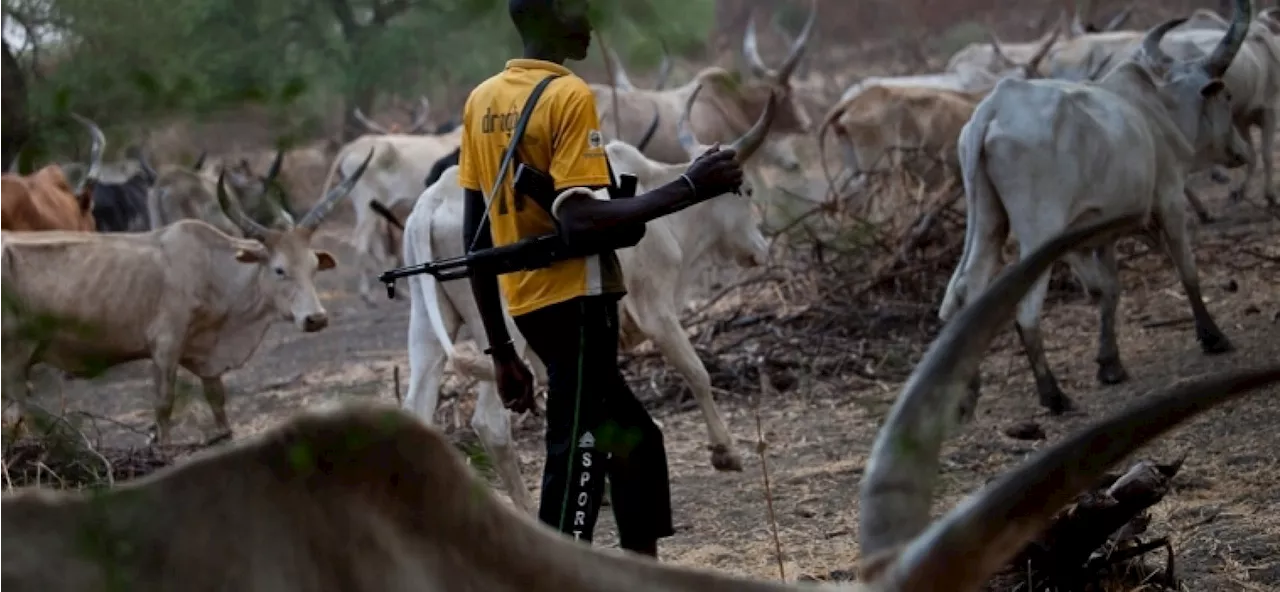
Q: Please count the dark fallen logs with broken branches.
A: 1